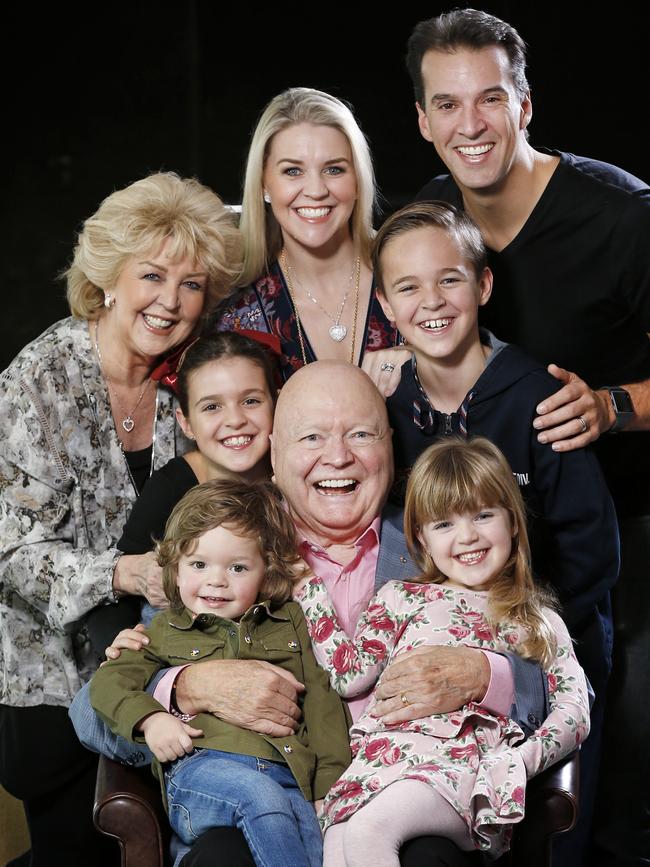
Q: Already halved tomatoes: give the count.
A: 0